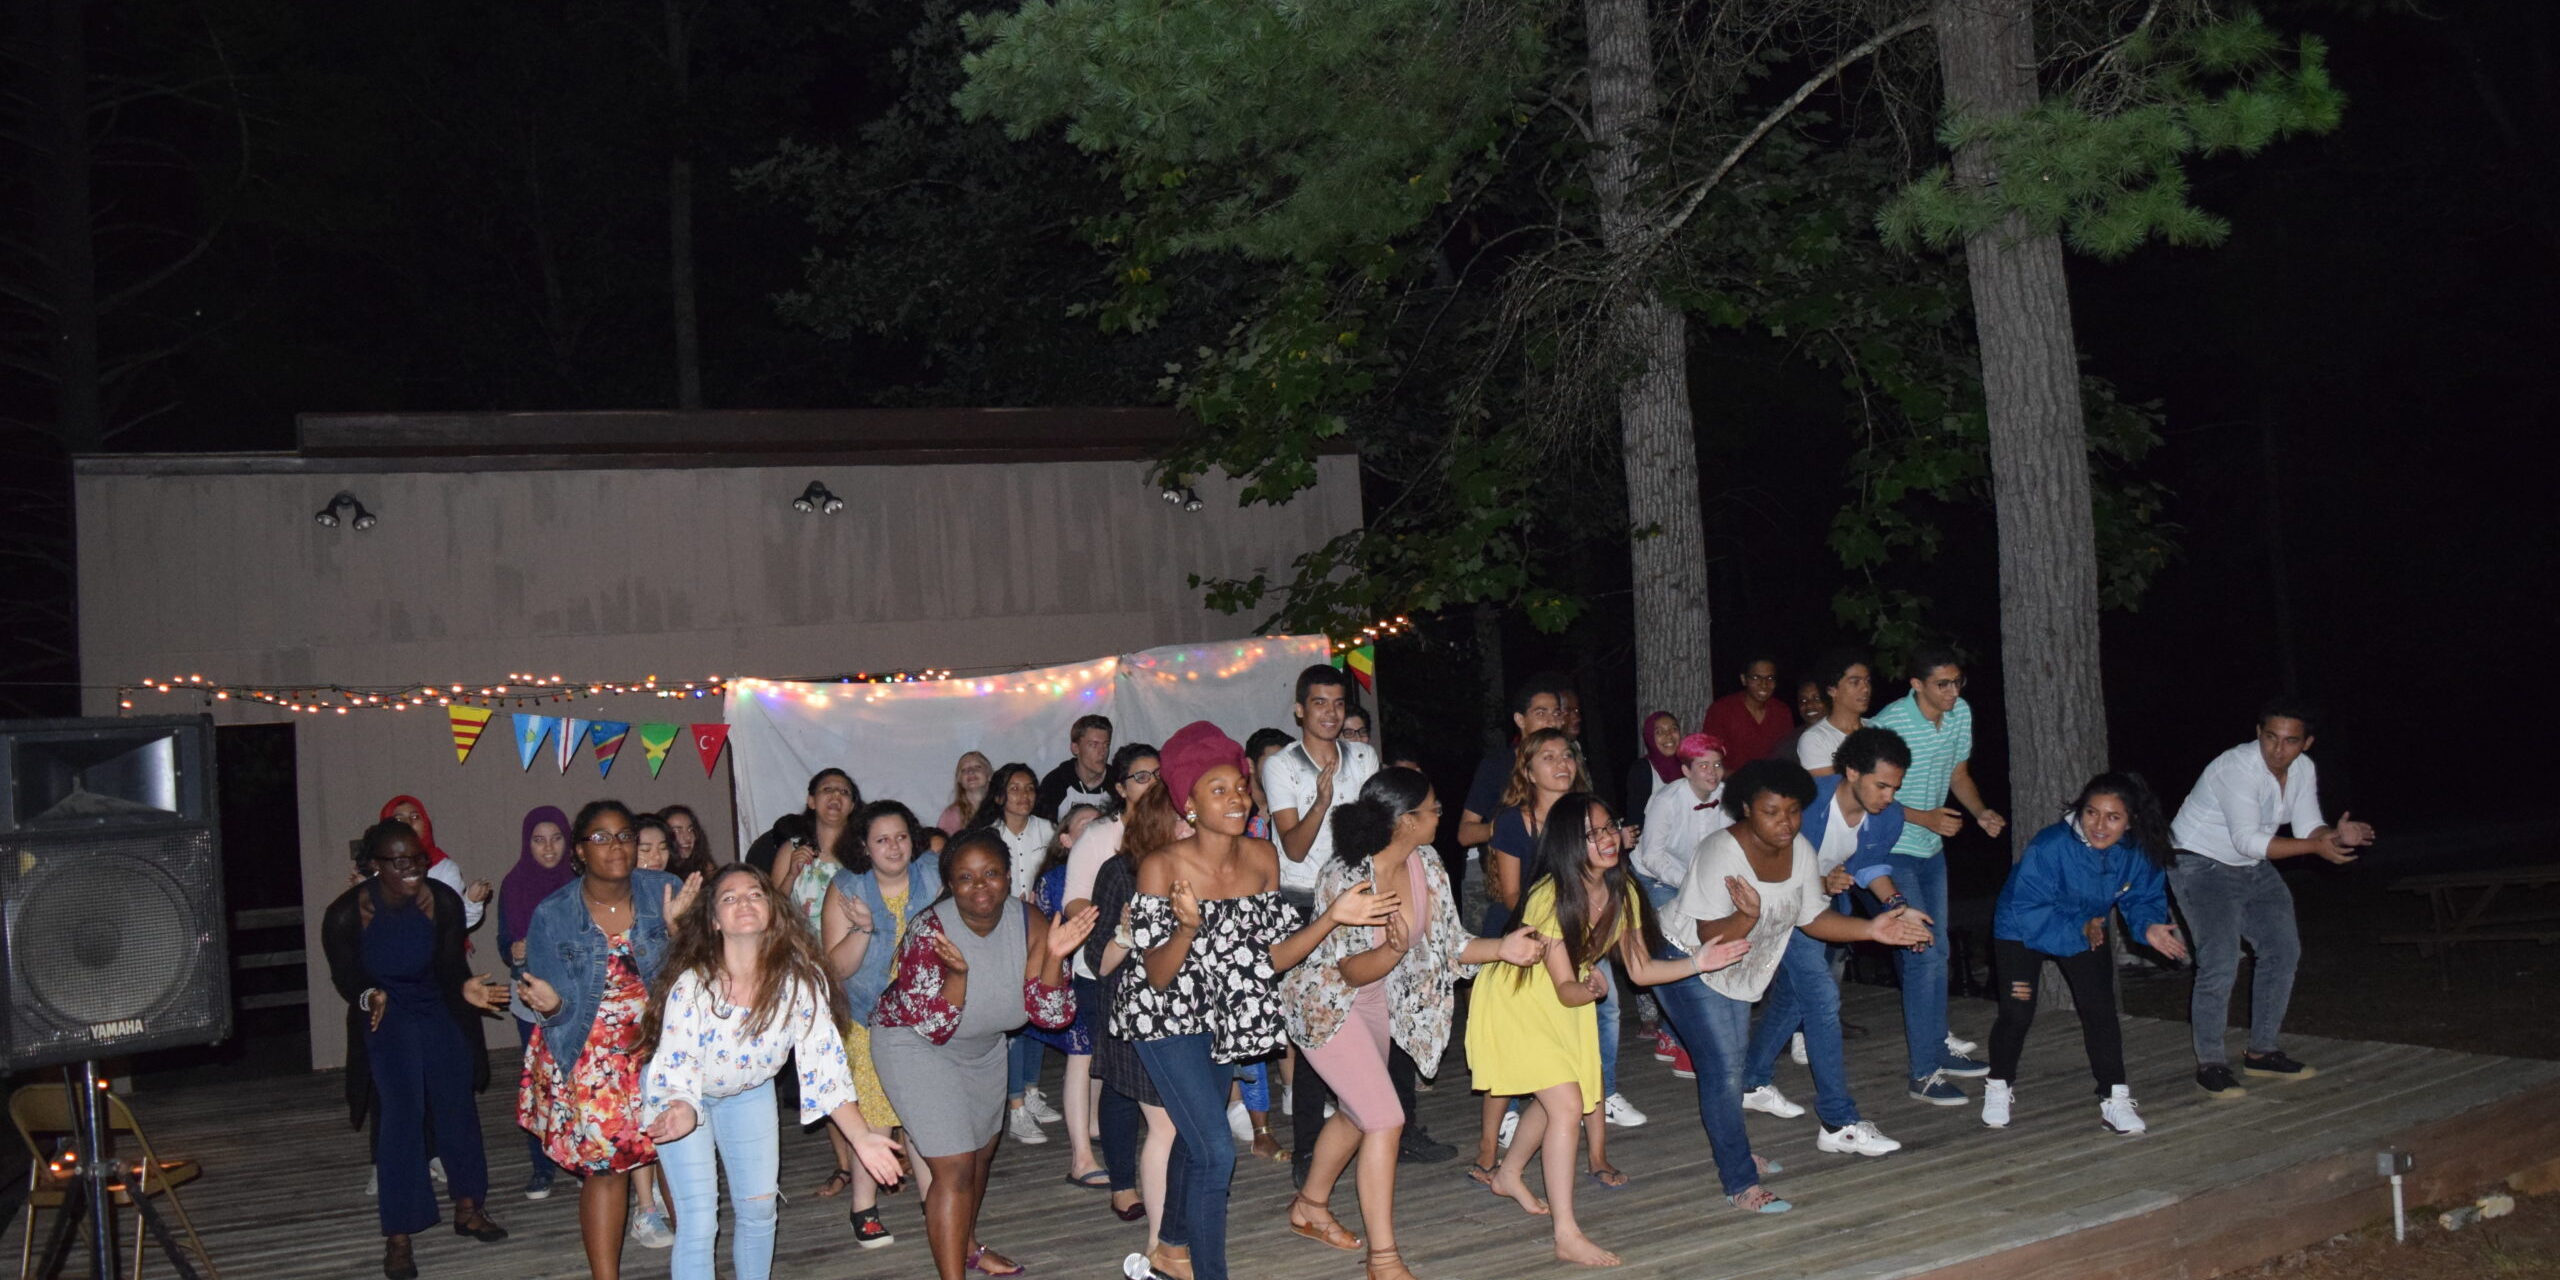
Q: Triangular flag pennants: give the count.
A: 8